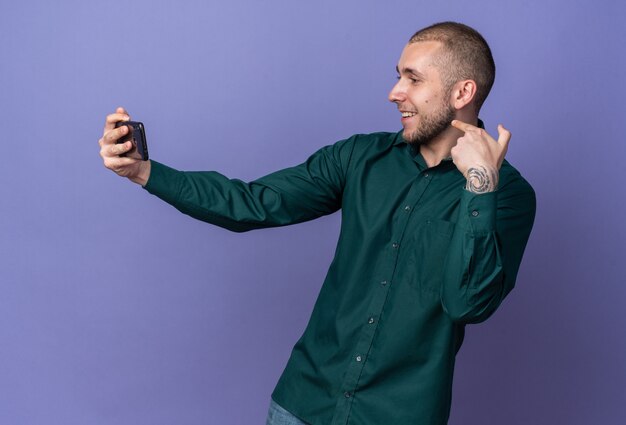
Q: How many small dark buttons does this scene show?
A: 8